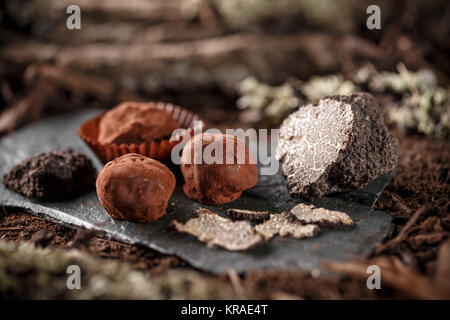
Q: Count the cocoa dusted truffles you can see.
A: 3